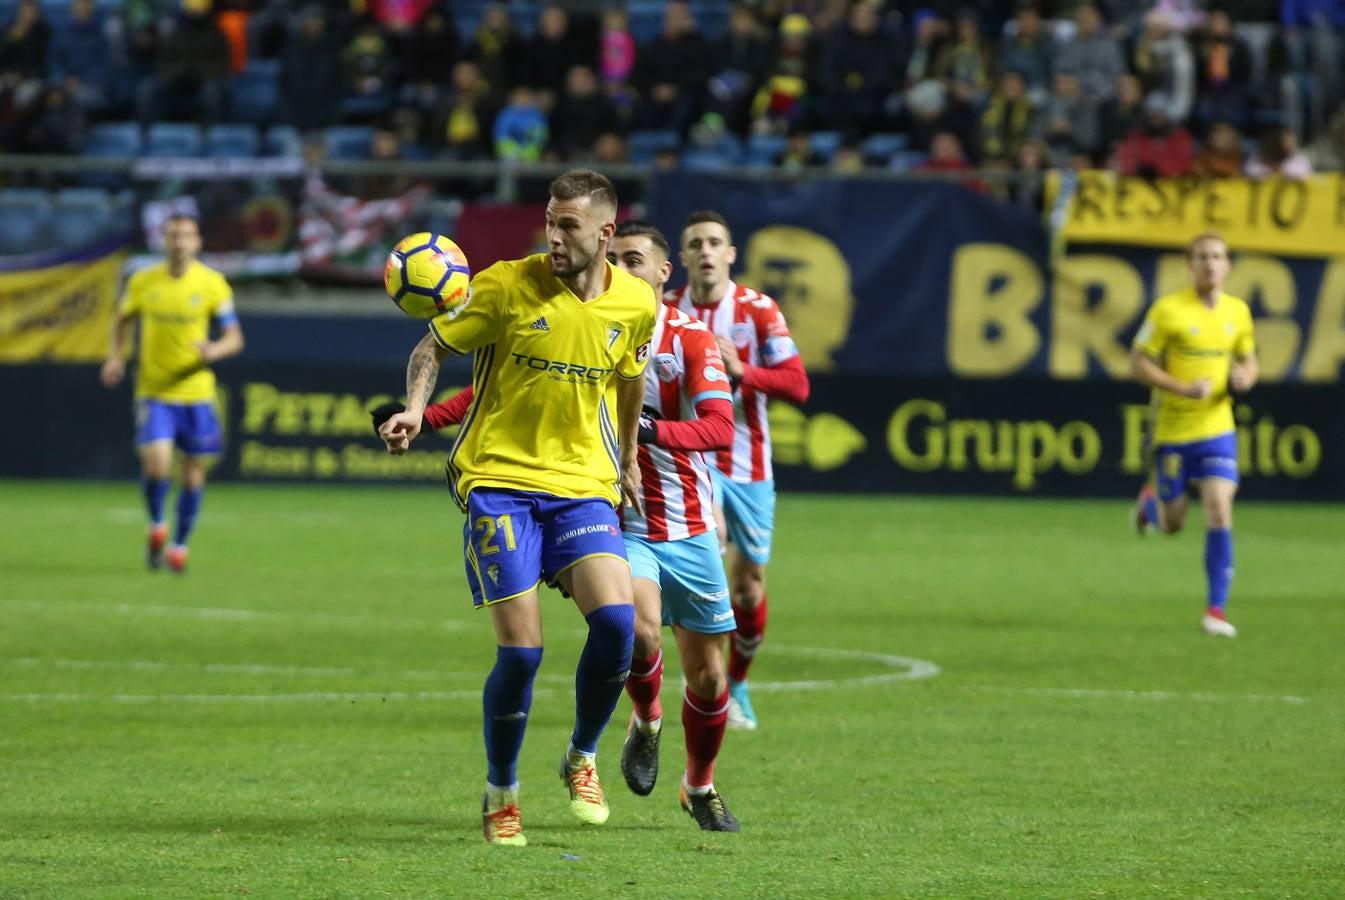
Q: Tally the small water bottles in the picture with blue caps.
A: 0